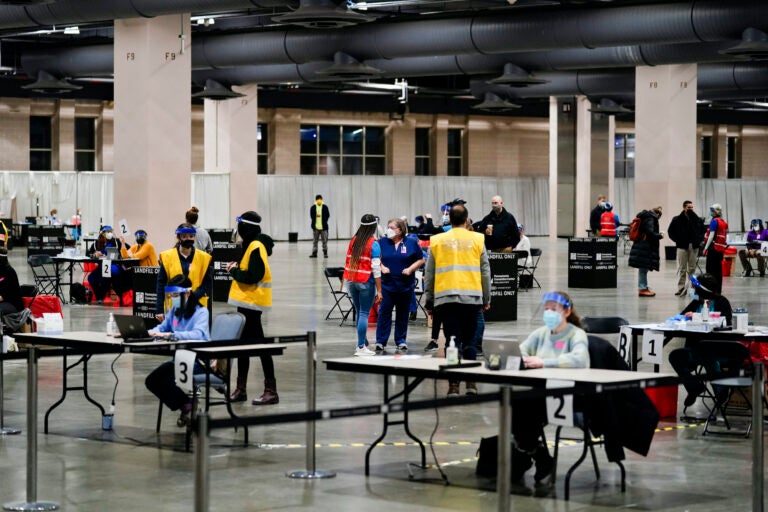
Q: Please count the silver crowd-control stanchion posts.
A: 6